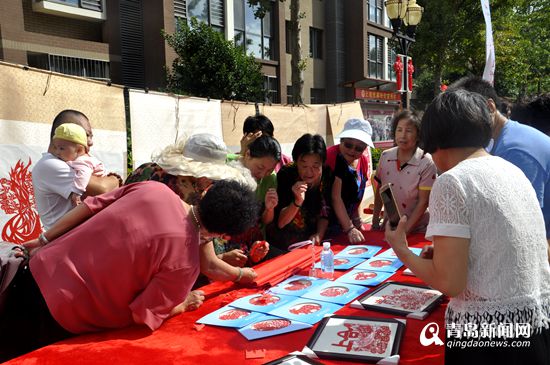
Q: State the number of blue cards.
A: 11